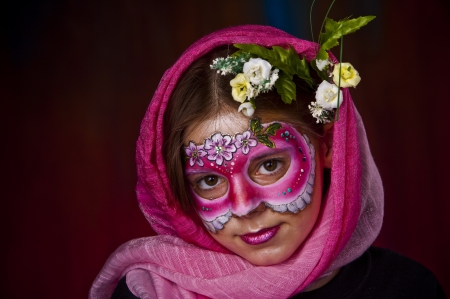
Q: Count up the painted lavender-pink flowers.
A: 3